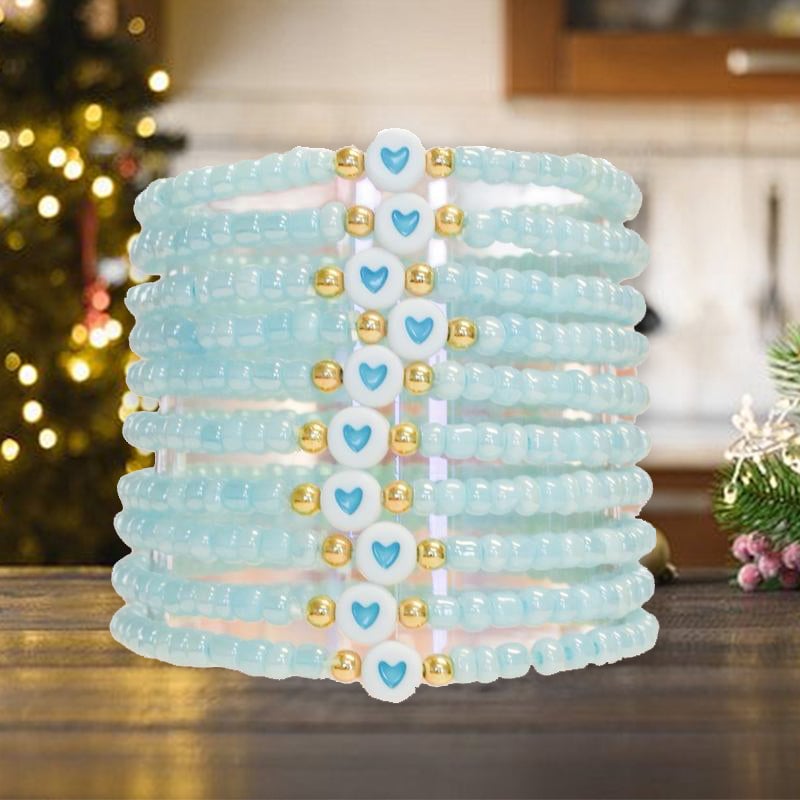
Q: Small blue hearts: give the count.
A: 10